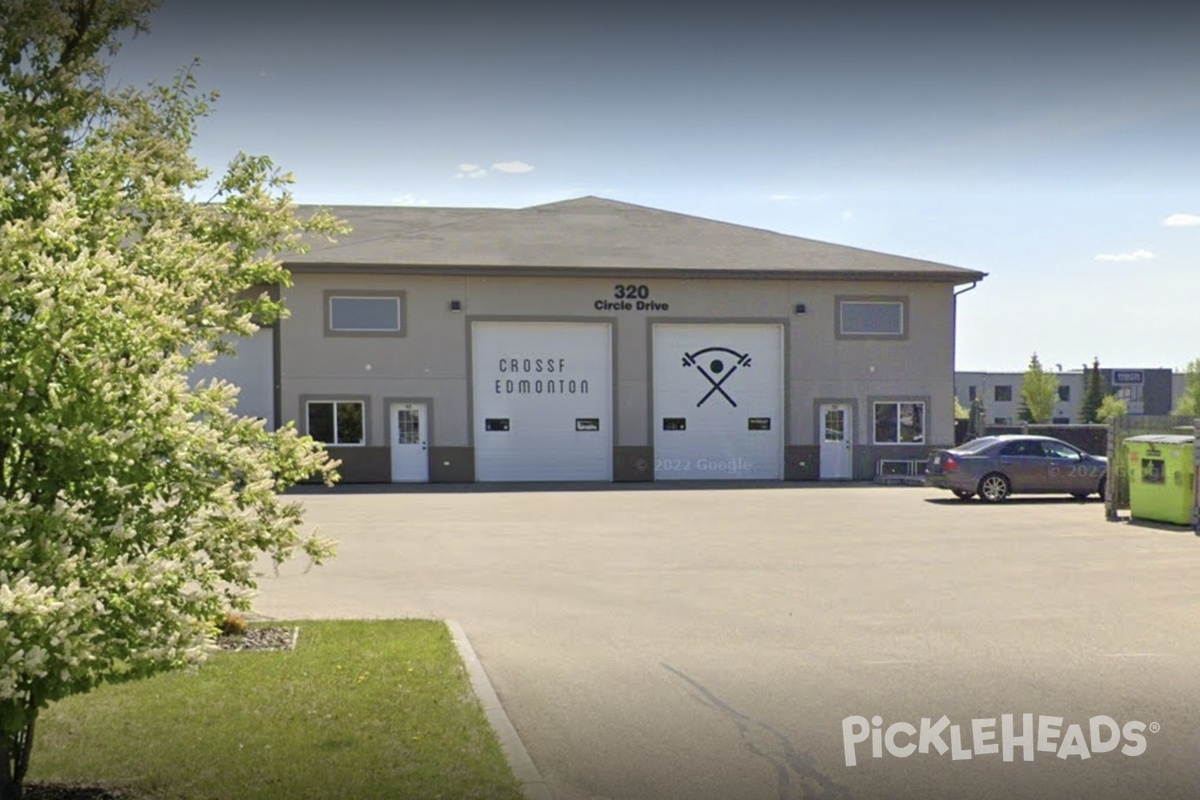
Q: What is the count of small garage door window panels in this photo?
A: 4